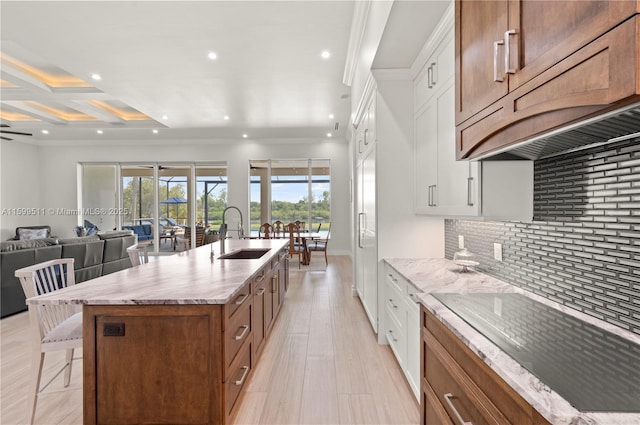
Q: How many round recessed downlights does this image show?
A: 11